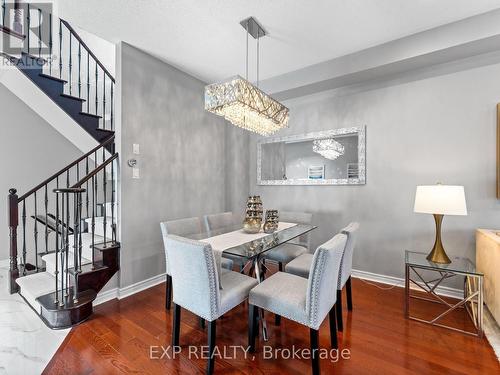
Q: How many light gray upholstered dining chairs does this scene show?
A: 6